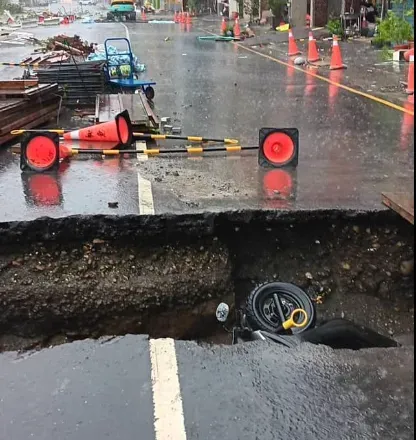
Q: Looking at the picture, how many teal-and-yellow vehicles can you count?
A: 1